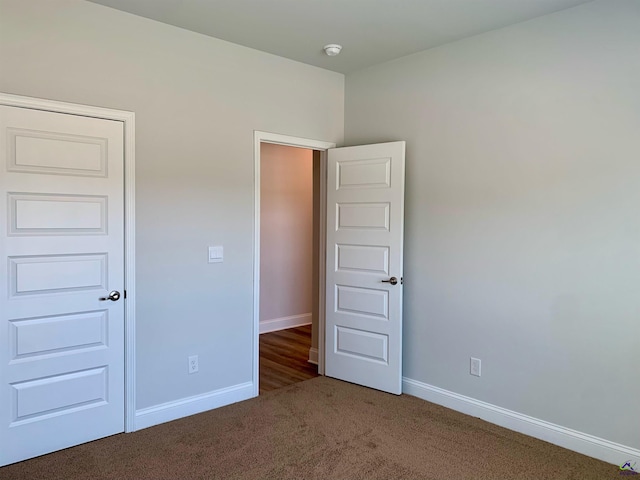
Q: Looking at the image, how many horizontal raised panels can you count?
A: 10